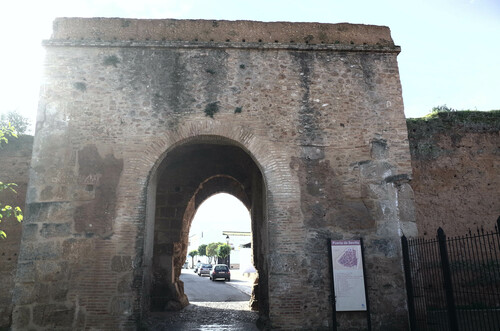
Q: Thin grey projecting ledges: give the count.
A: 1